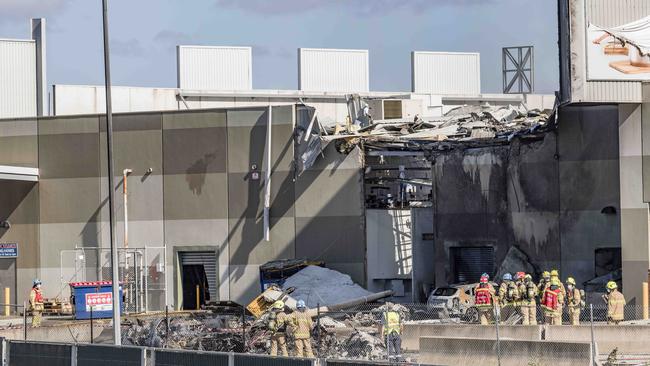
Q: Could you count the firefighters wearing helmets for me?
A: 12